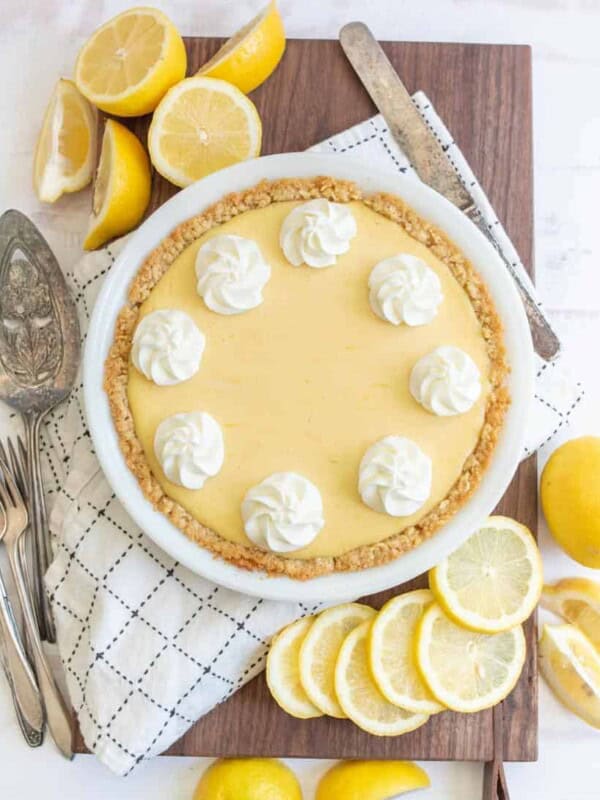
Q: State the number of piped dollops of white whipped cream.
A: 8